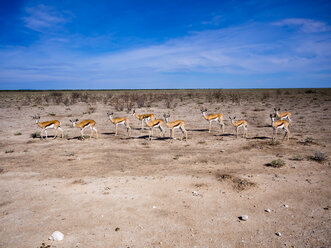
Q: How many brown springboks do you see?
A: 10